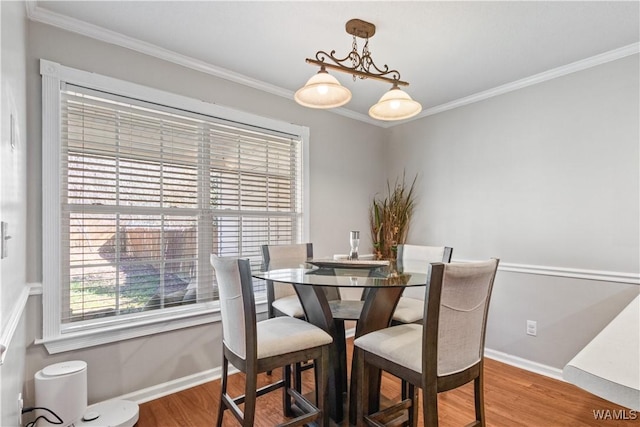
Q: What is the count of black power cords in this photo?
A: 1